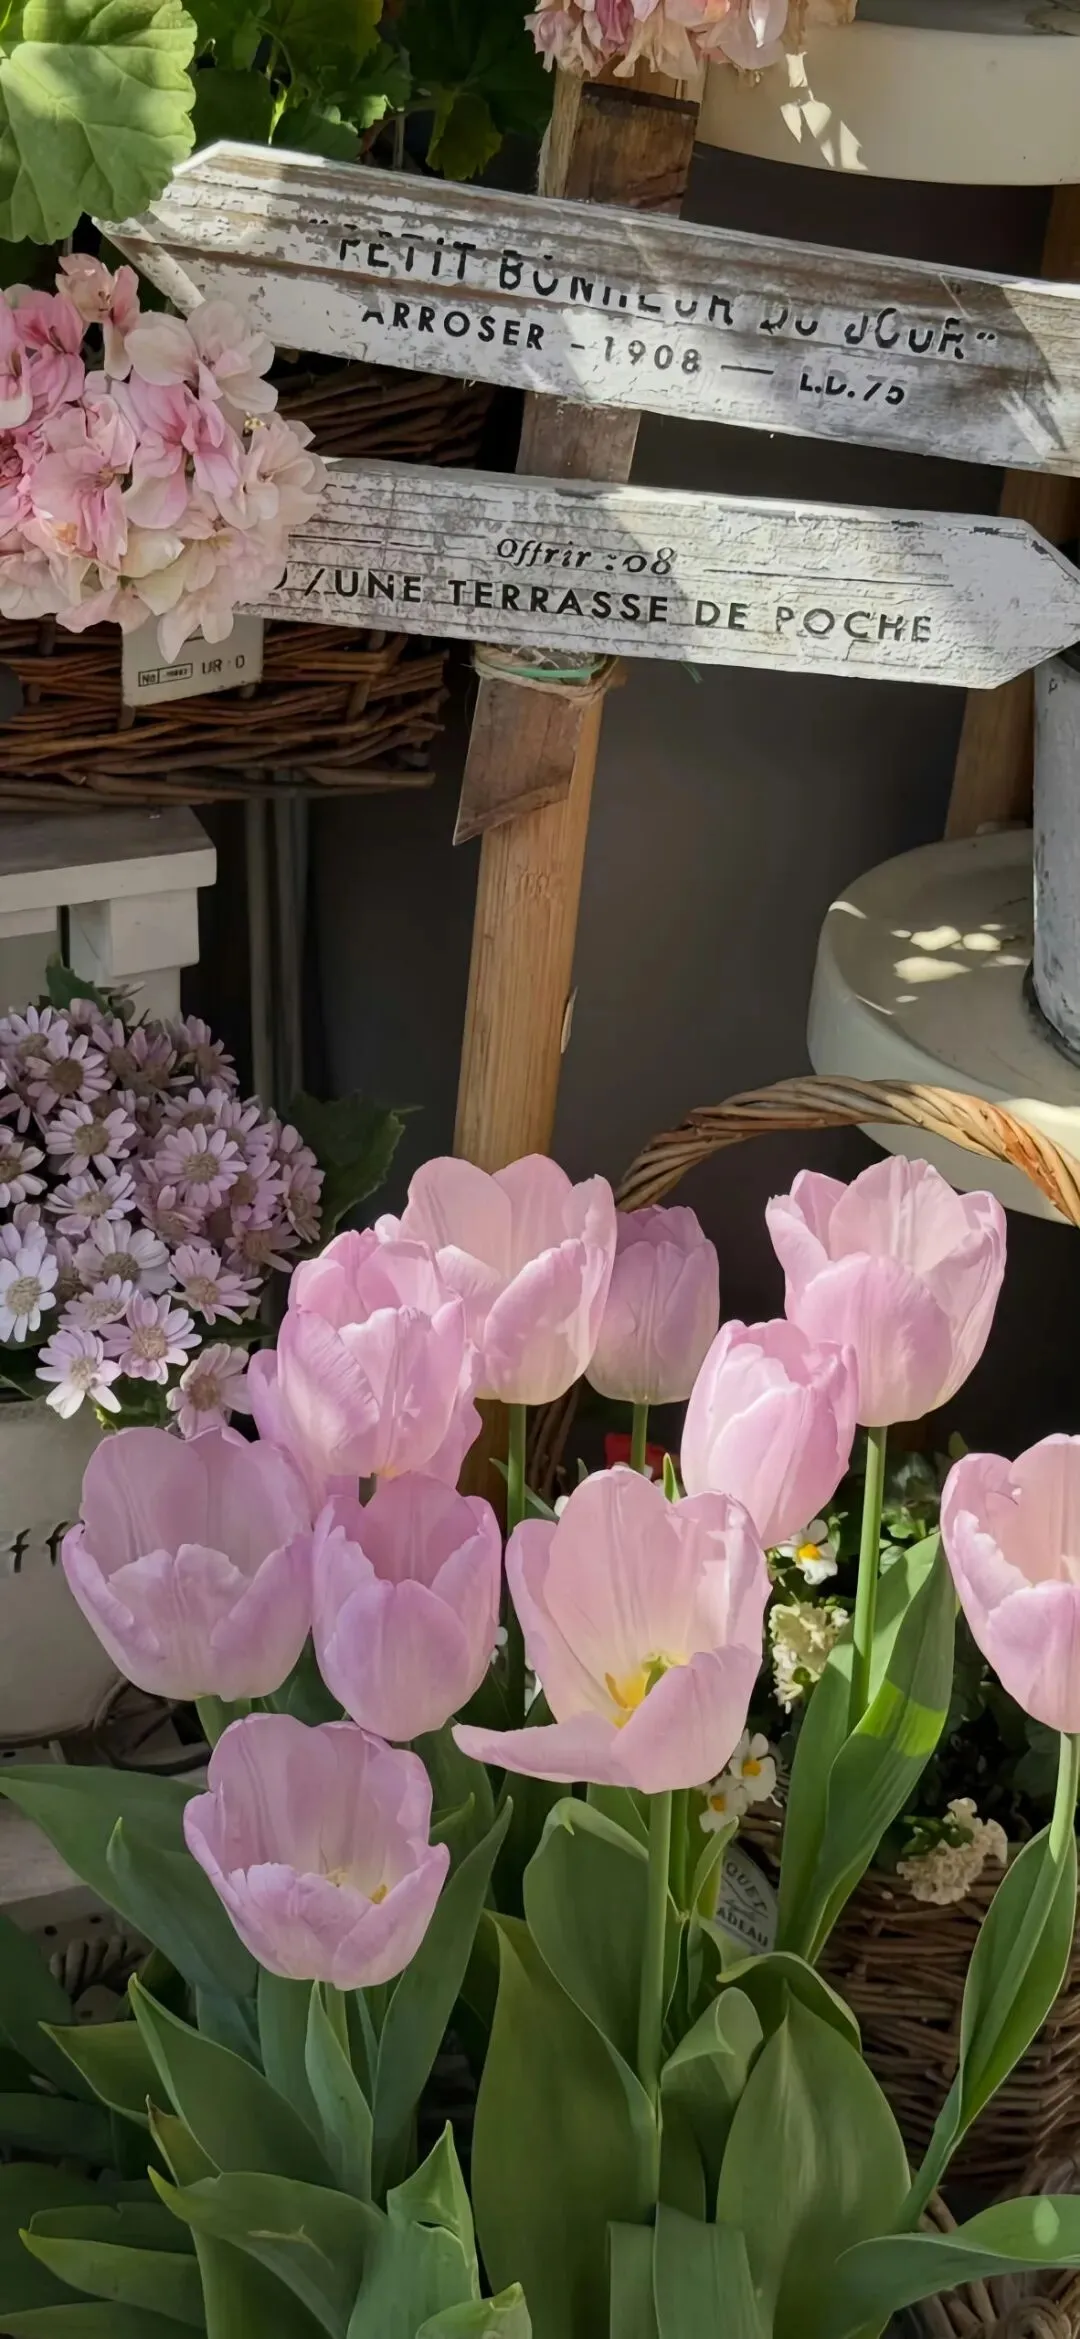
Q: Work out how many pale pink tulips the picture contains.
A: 10